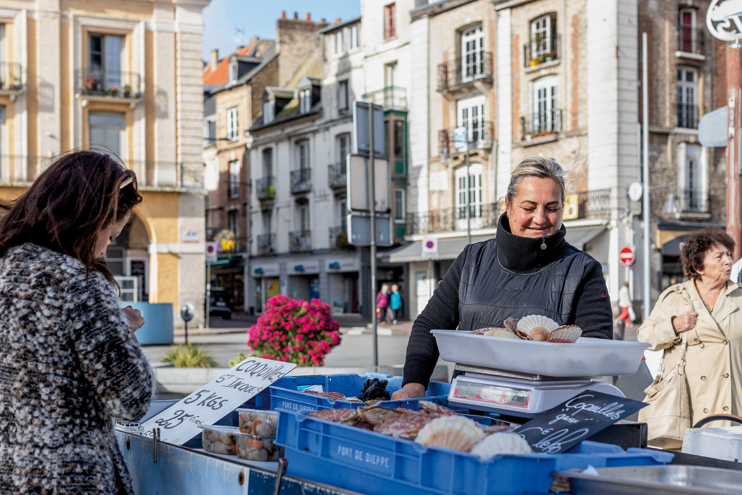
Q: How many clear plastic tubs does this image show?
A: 3